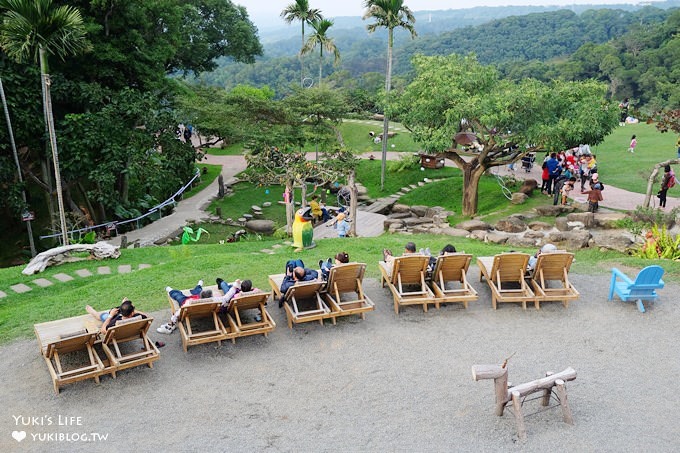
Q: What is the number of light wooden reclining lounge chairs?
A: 10